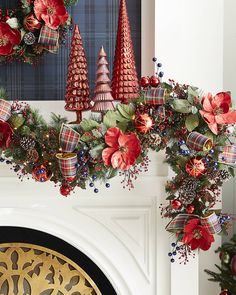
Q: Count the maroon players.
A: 0